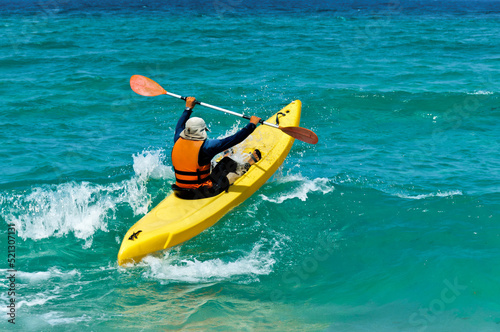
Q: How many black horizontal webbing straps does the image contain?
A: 2